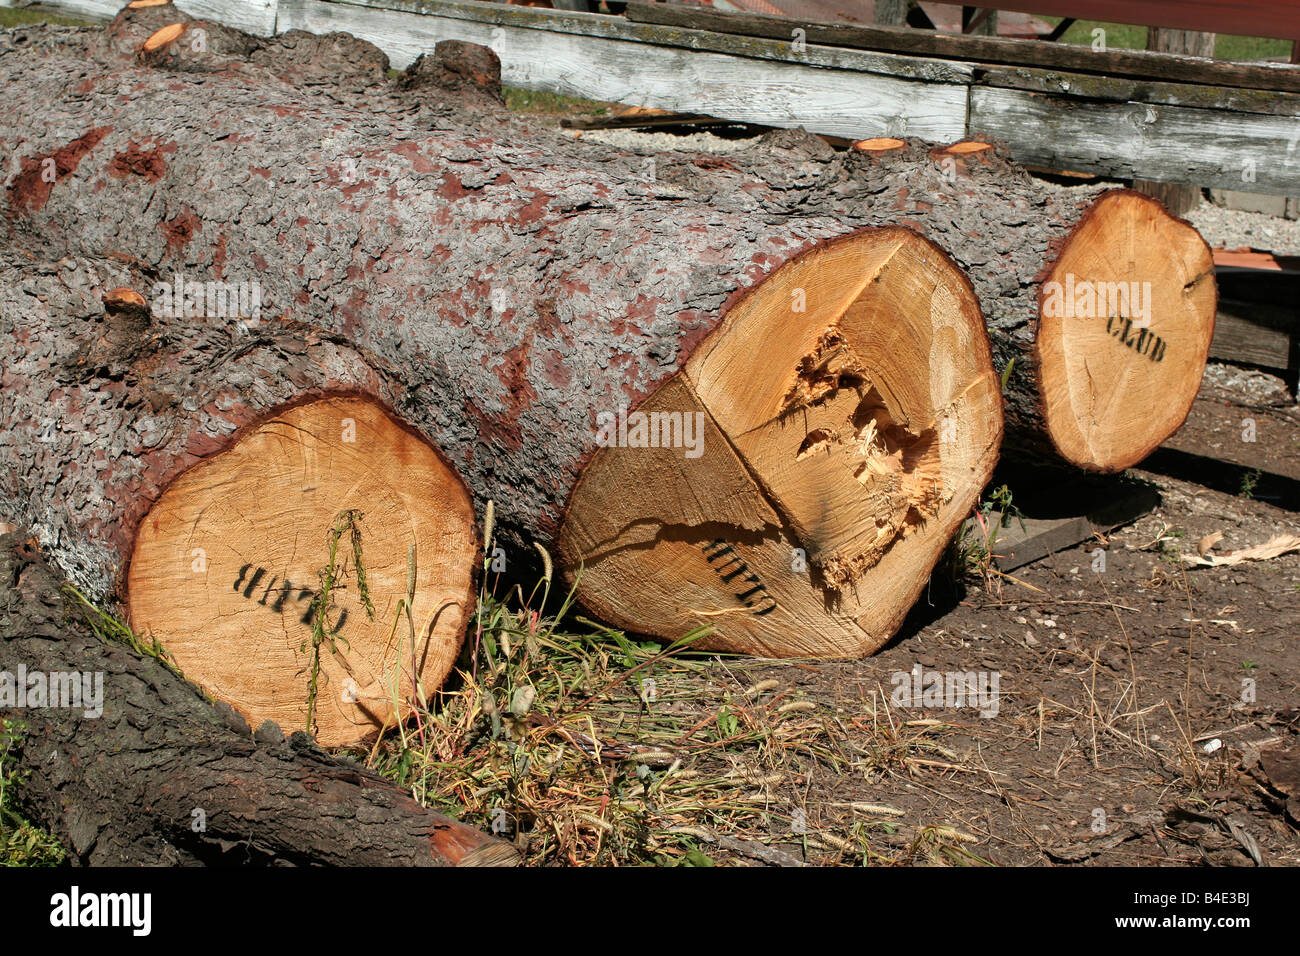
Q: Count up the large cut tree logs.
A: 3